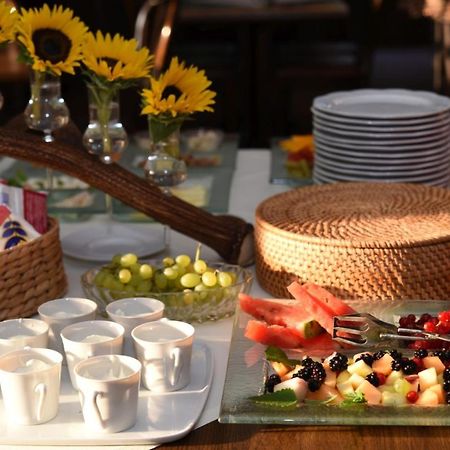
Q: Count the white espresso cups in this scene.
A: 7